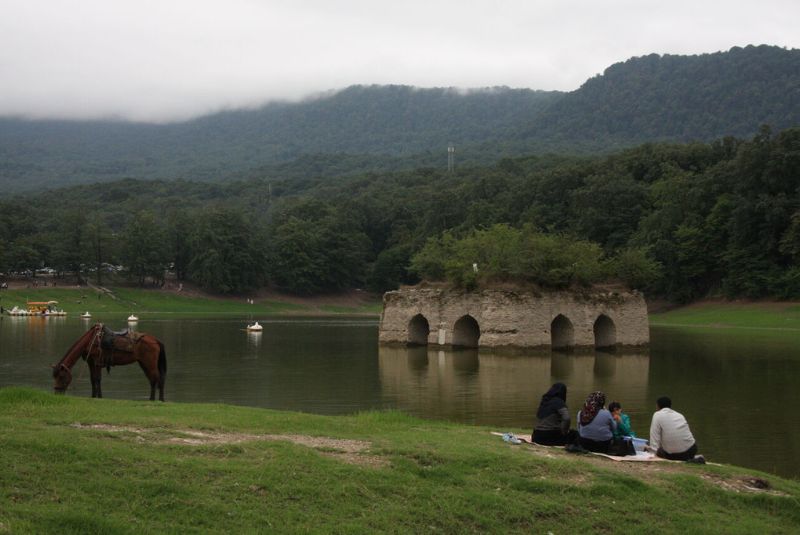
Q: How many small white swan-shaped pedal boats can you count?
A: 3